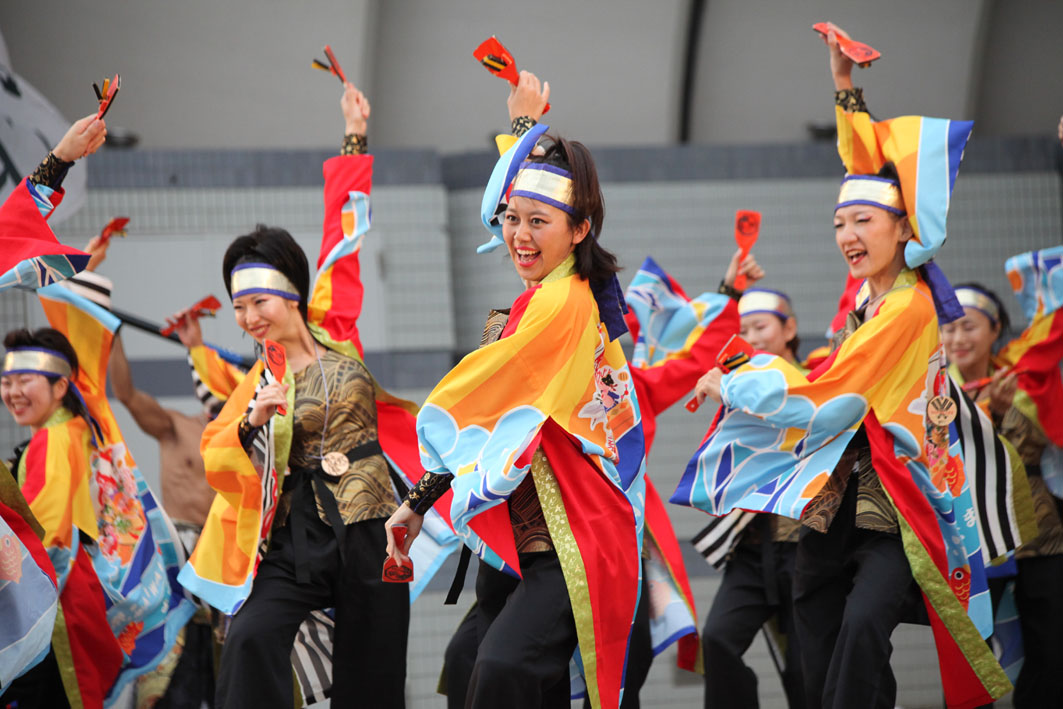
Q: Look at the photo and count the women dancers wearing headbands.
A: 6